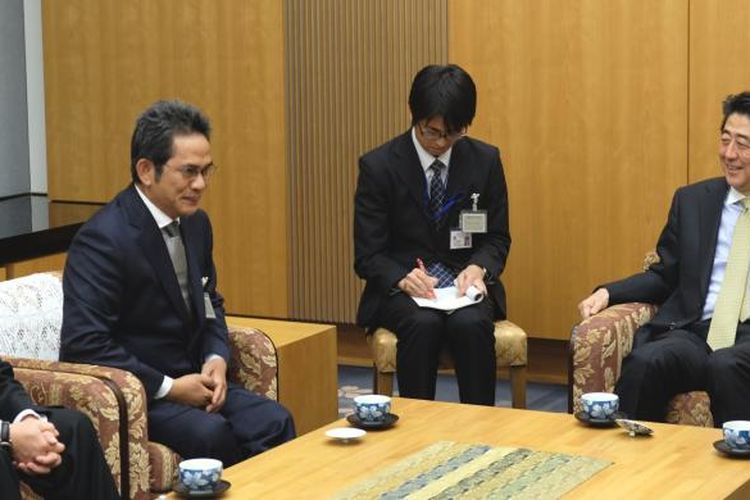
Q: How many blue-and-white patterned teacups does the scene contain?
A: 4